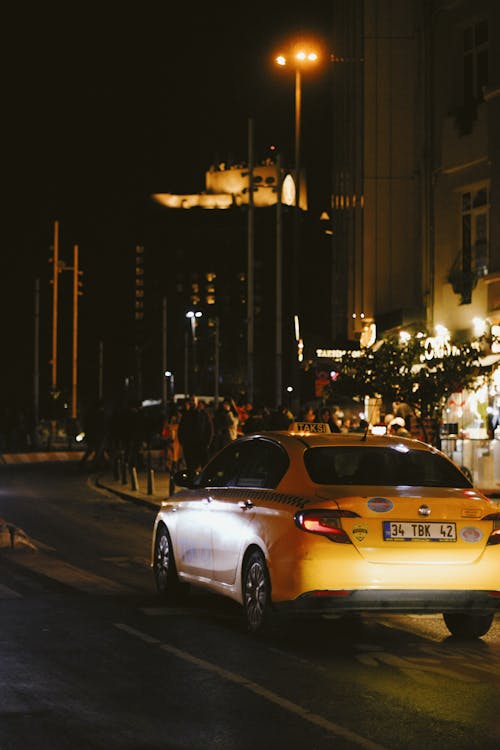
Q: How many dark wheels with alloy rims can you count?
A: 2